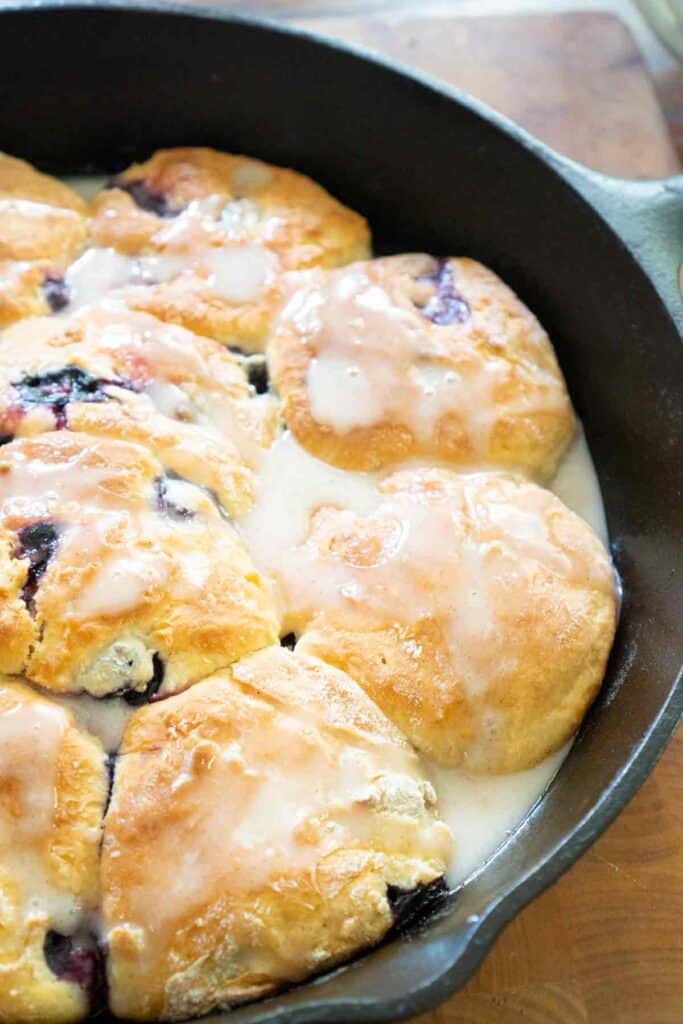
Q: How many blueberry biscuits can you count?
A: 8